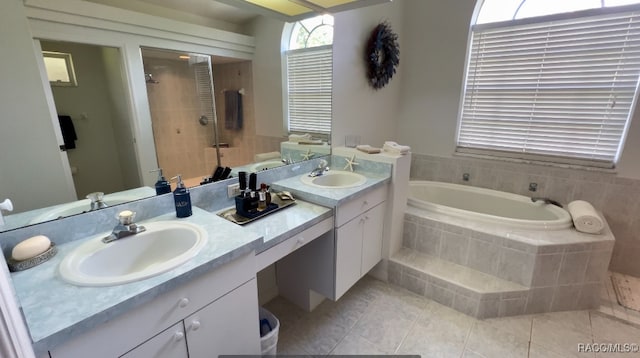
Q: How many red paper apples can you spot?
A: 0